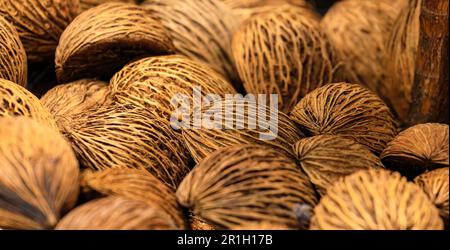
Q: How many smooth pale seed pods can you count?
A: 0